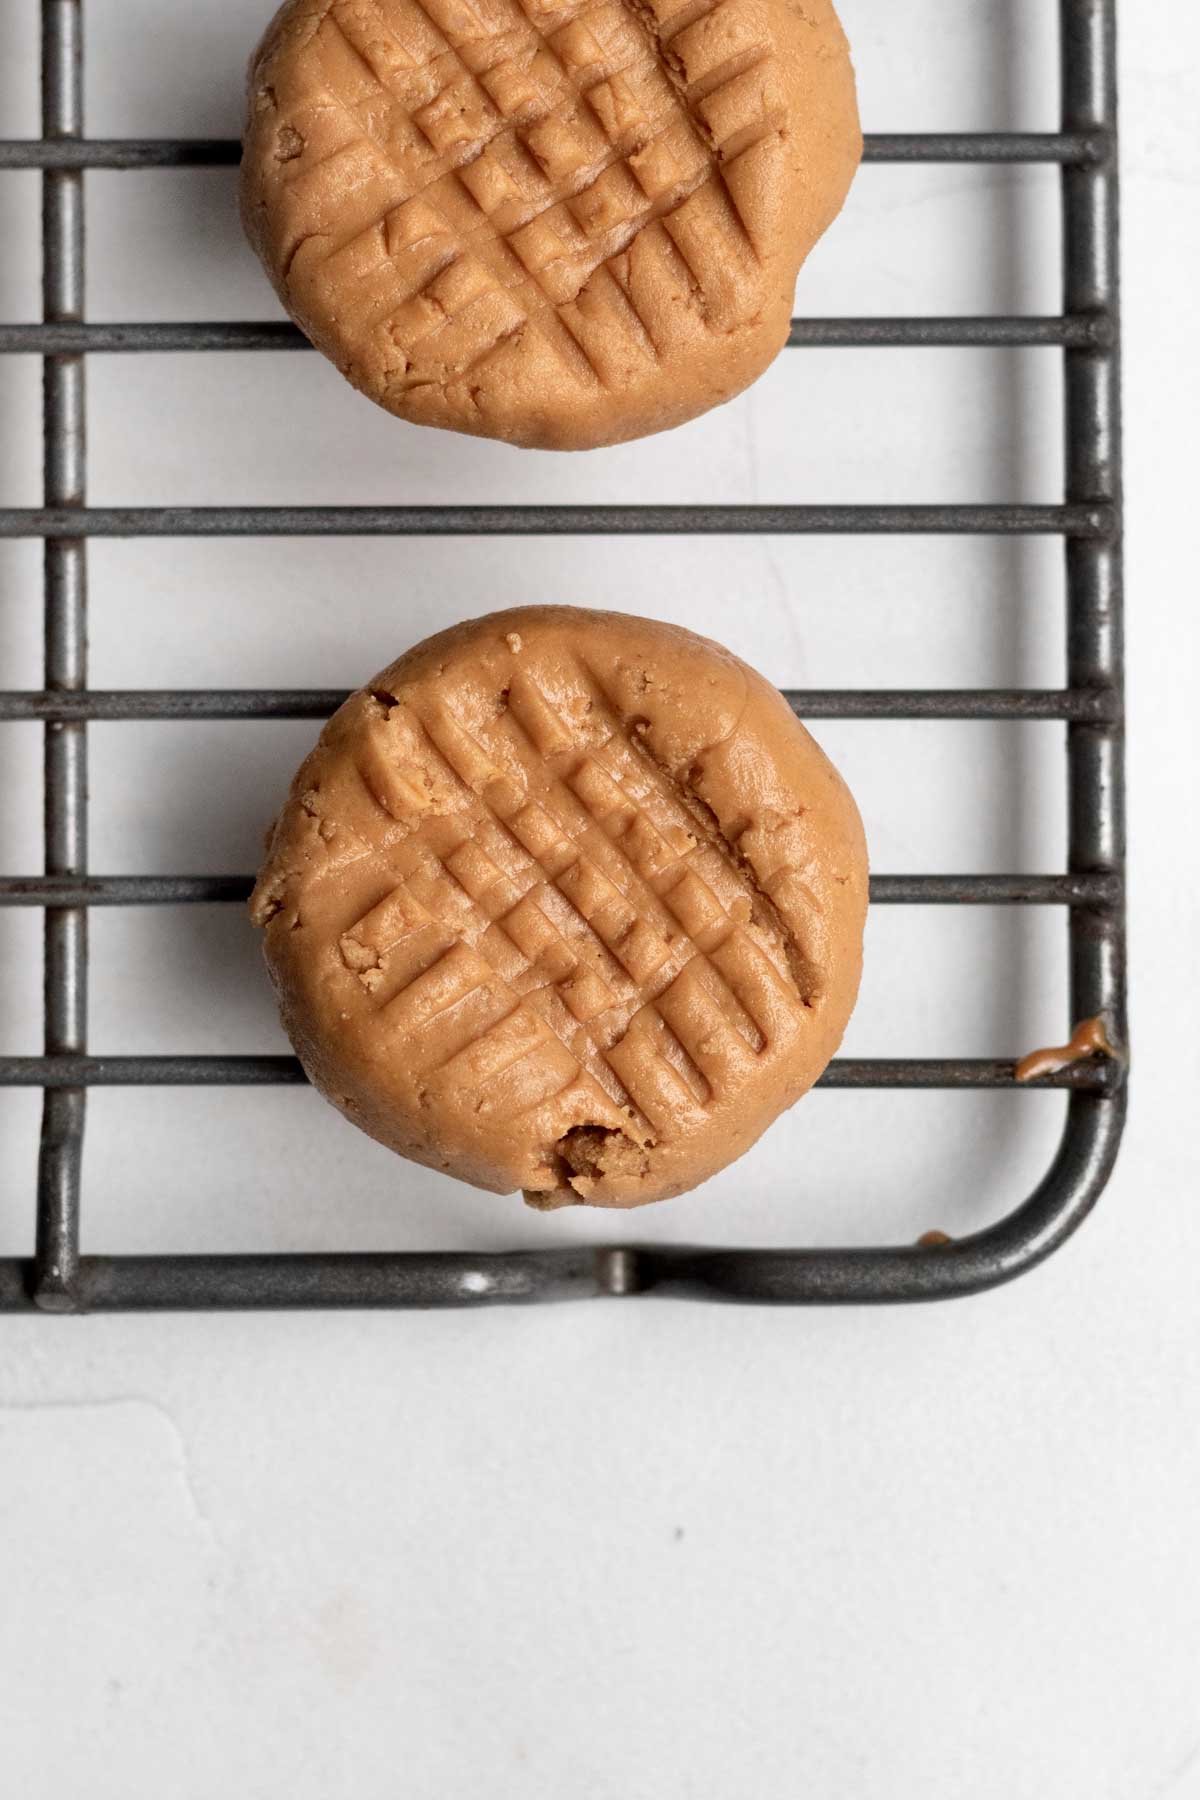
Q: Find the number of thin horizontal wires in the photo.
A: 6